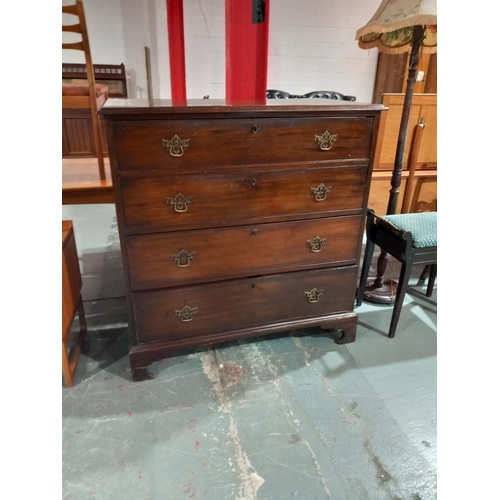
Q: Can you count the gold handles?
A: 8